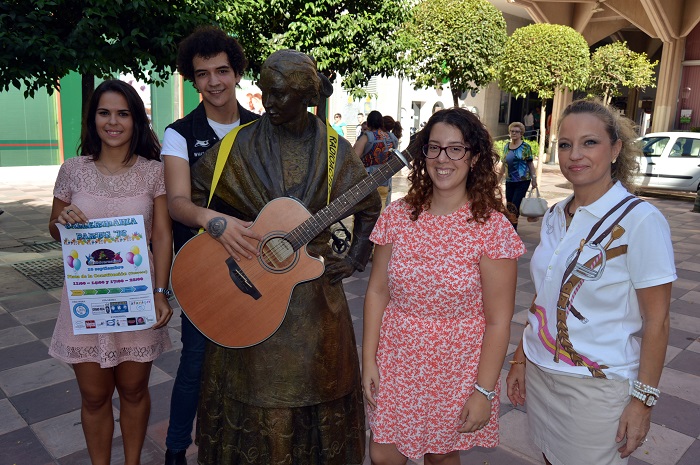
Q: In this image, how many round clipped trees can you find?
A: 3